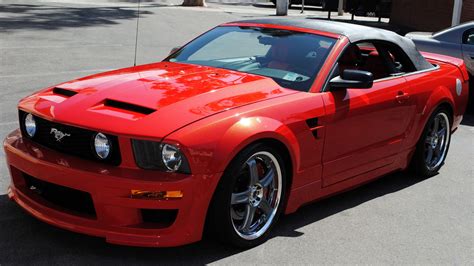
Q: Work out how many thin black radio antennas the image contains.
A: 1